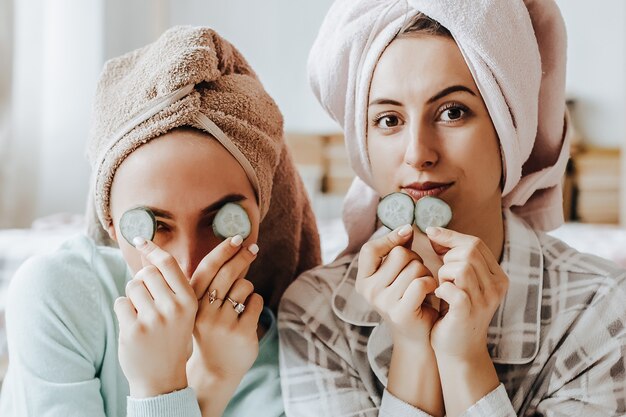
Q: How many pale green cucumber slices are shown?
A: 4